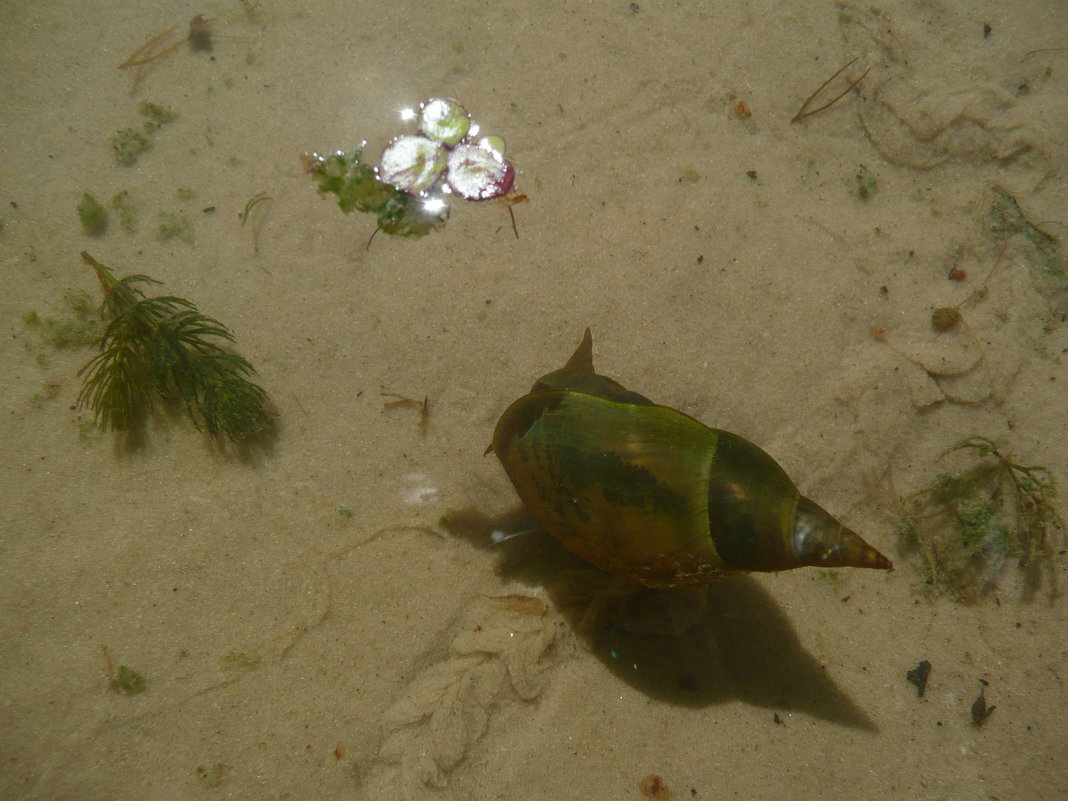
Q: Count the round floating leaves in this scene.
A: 4